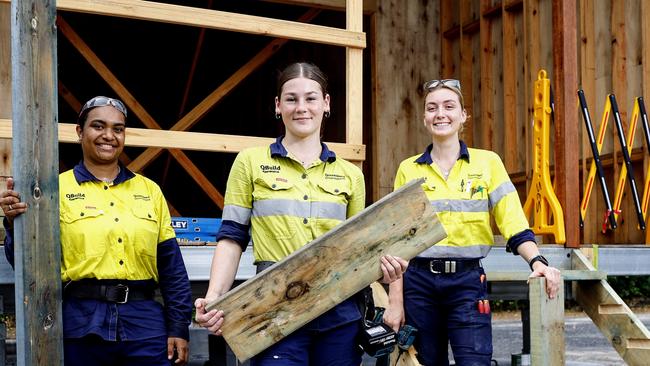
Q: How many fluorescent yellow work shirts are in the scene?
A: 3